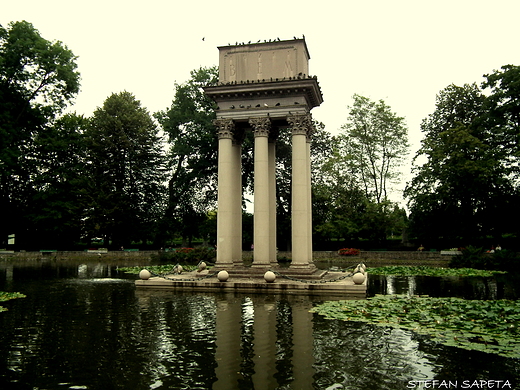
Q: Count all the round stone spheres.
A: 8